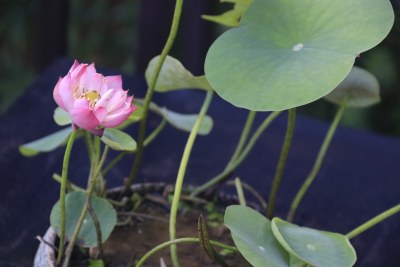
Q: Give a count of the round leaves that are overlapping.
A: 2